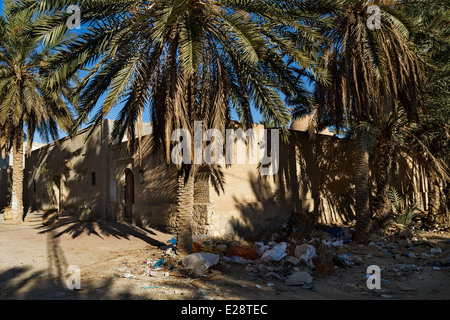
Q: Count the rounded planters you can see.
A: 3